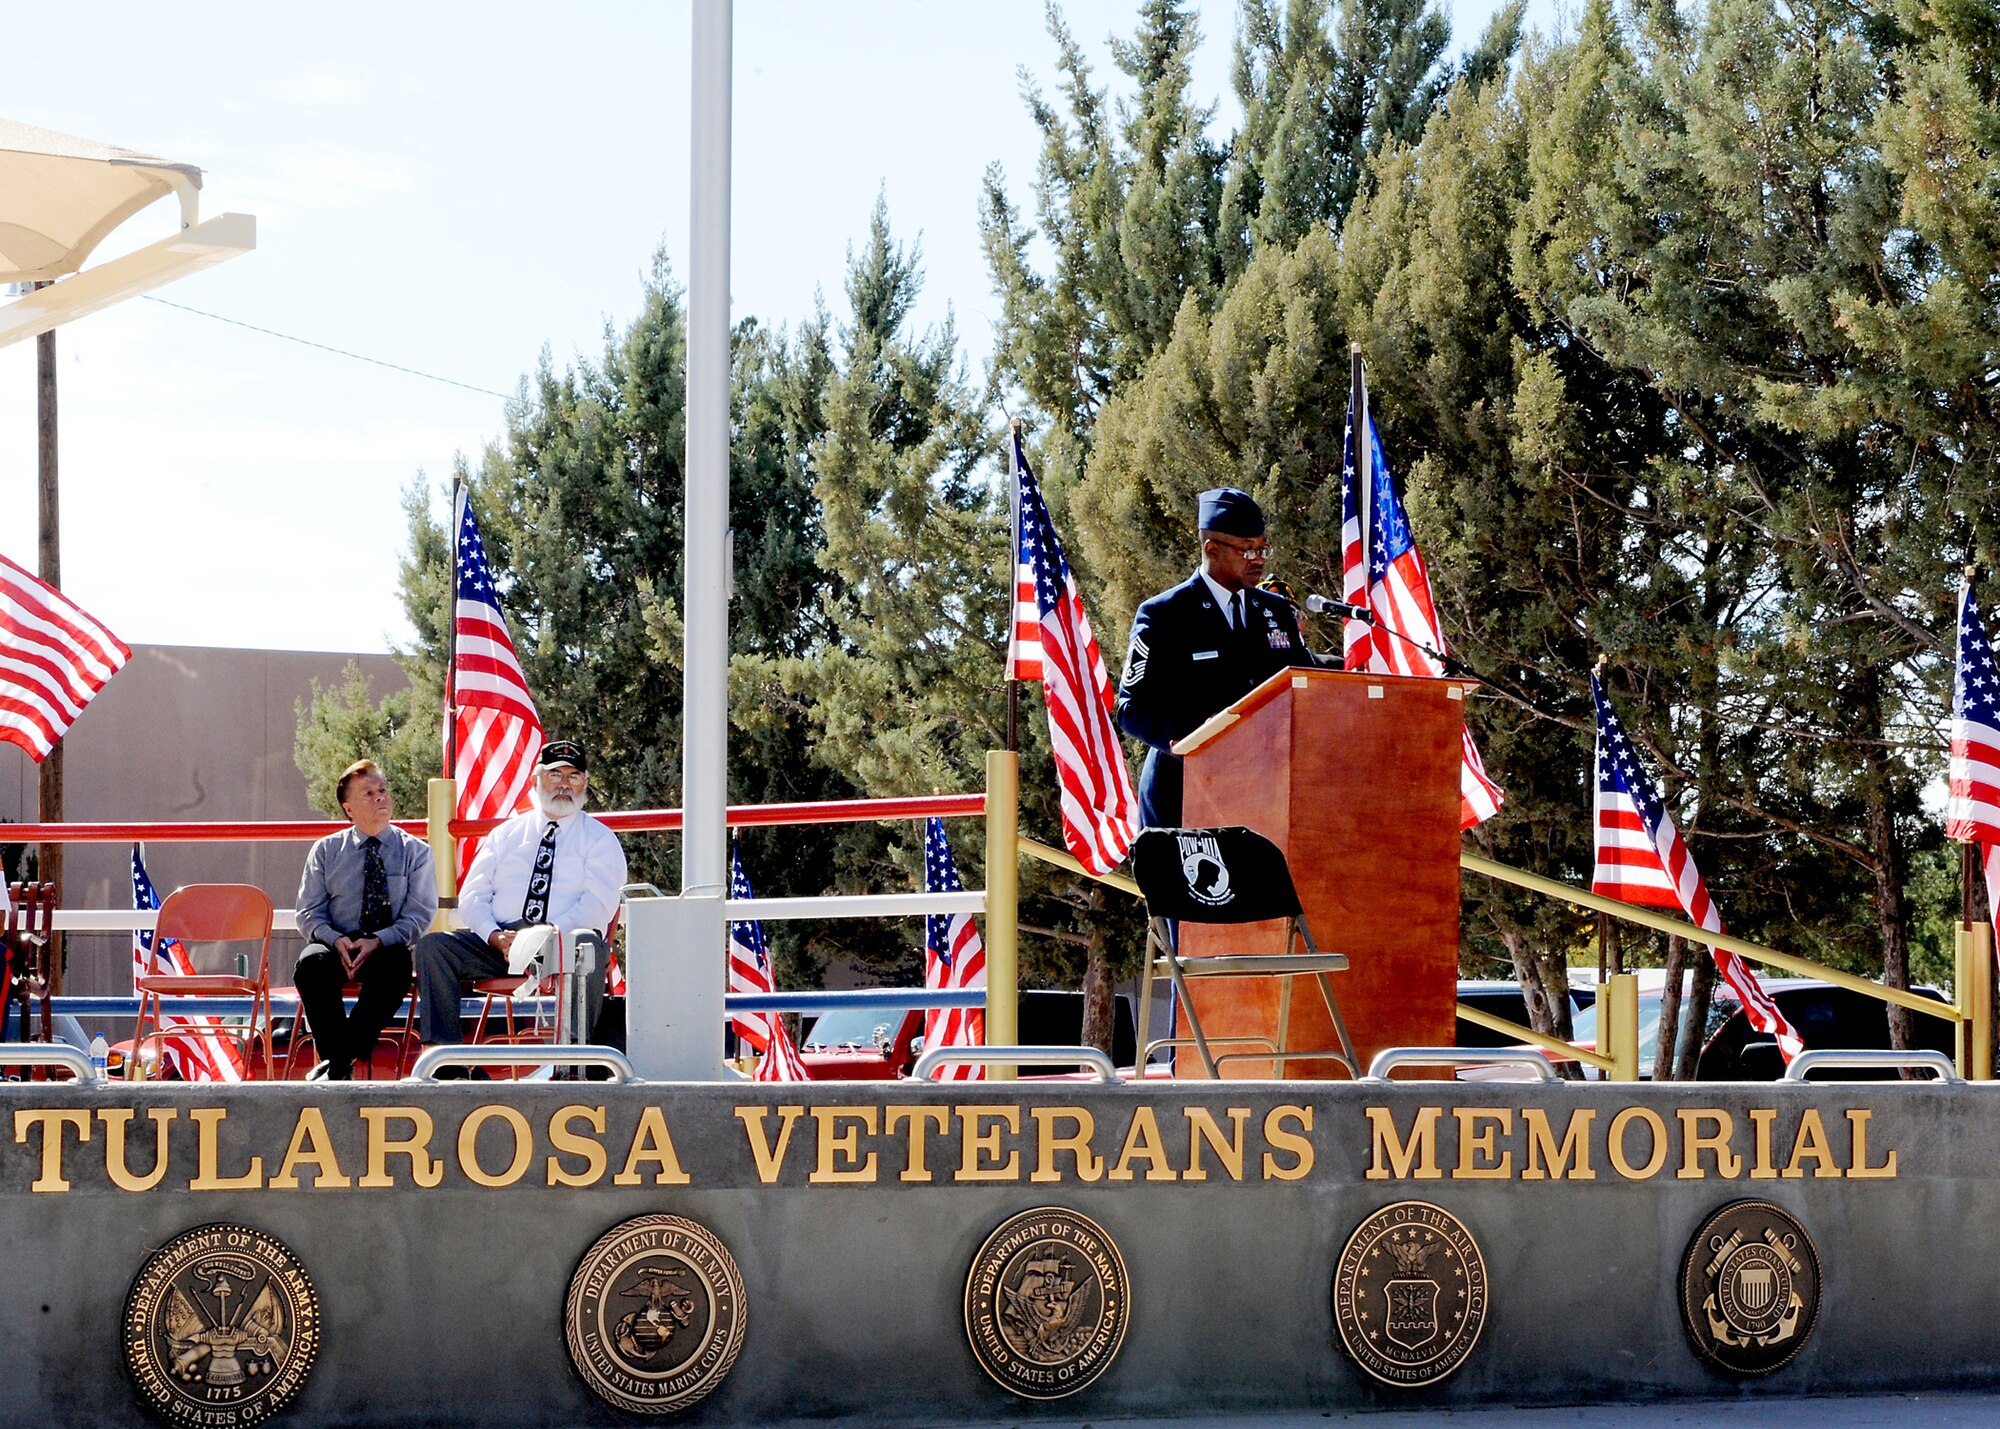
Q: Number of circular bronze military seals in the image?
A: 5